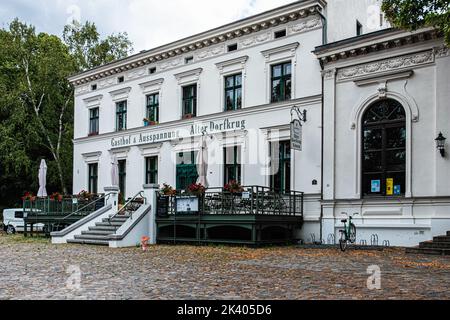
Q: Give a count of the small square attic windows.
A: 6